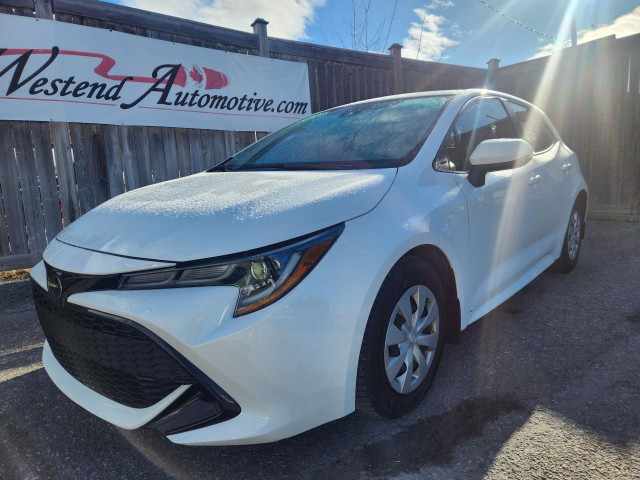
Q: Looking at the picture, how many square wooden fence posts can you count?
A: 4